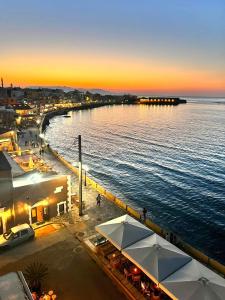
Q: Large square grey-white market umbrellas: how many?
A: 3